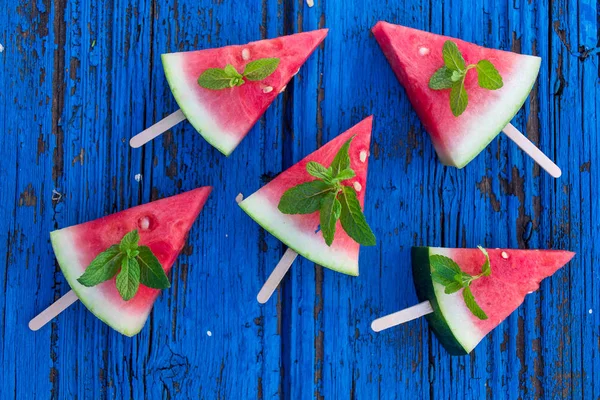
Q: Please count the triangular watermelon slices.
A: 5